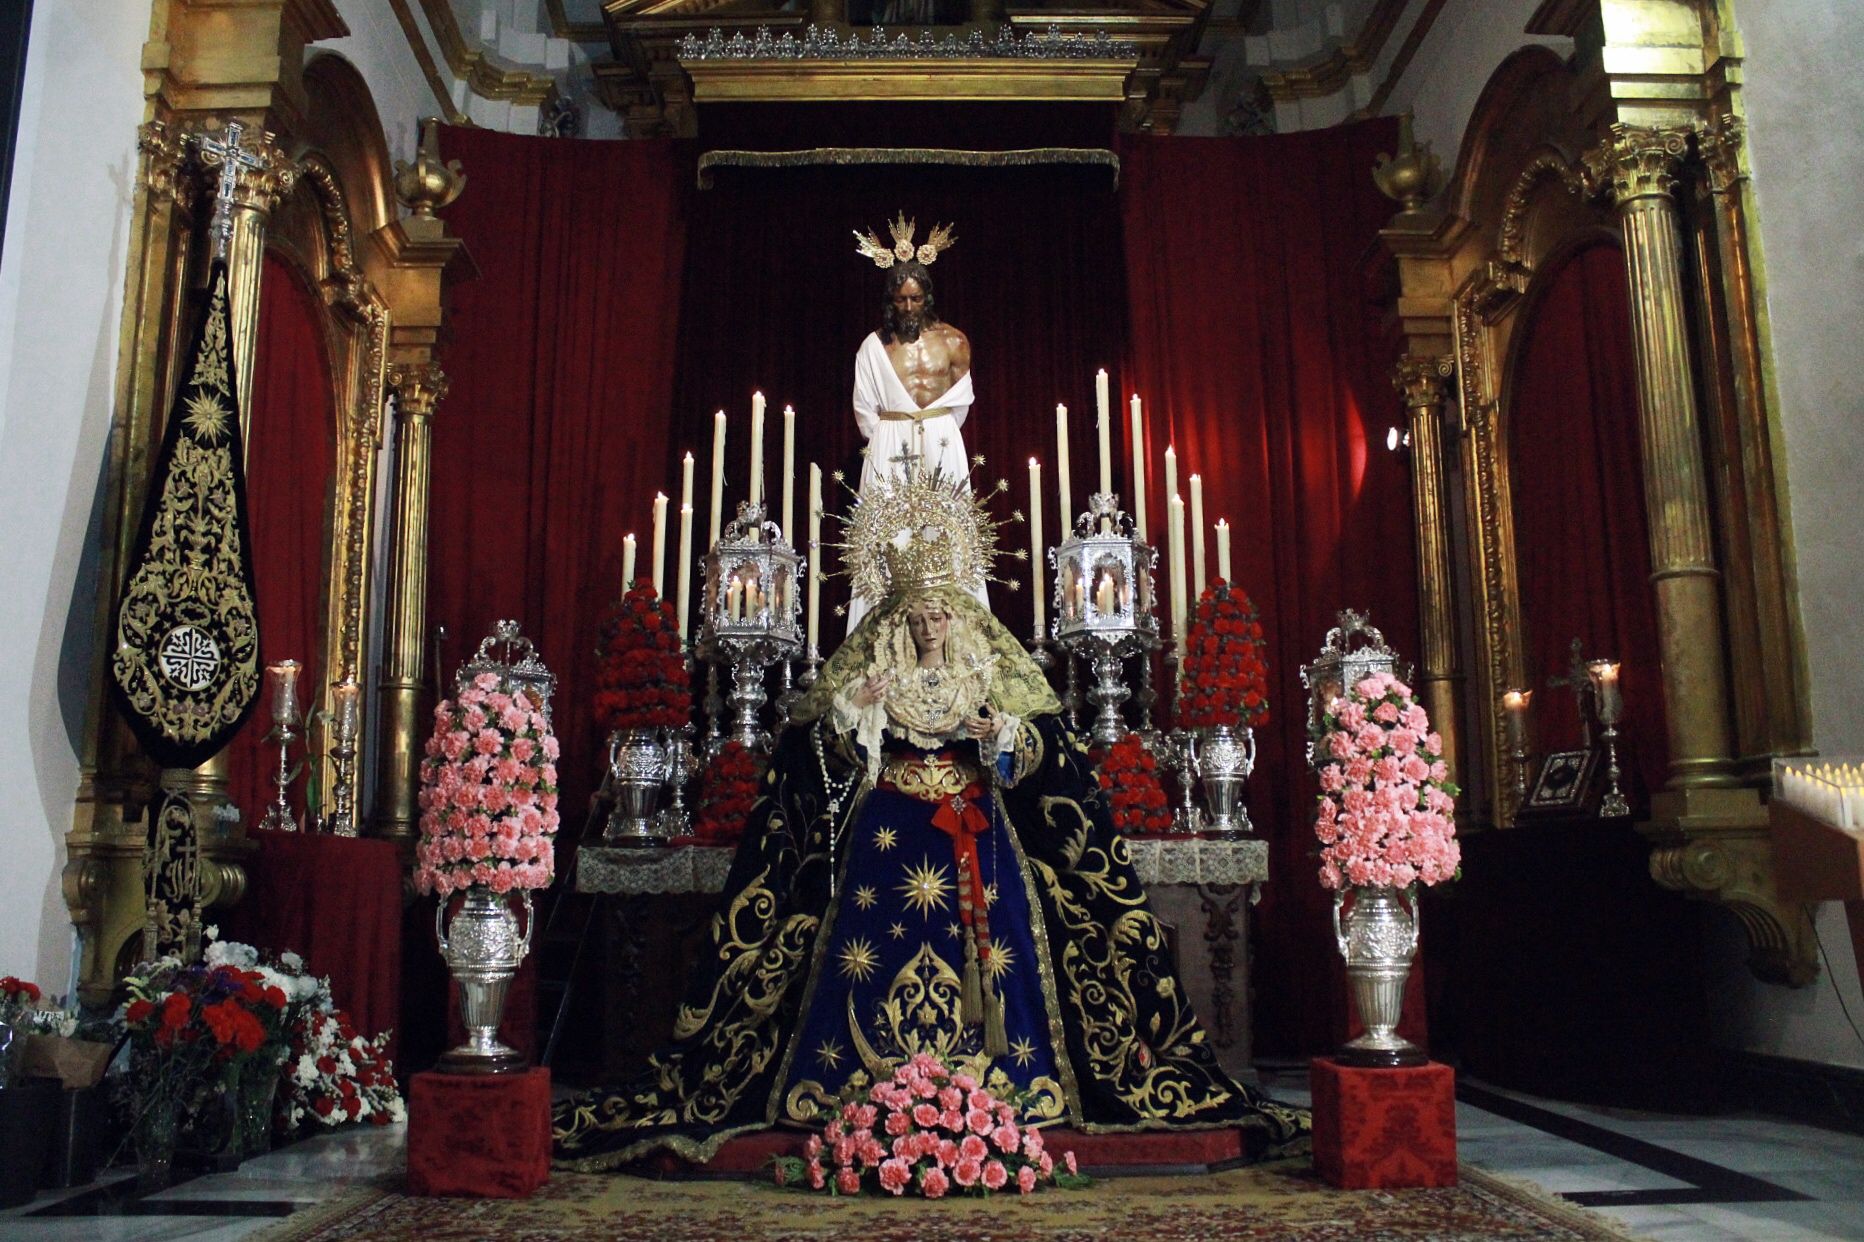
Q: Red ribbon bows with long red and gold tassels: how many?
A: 1